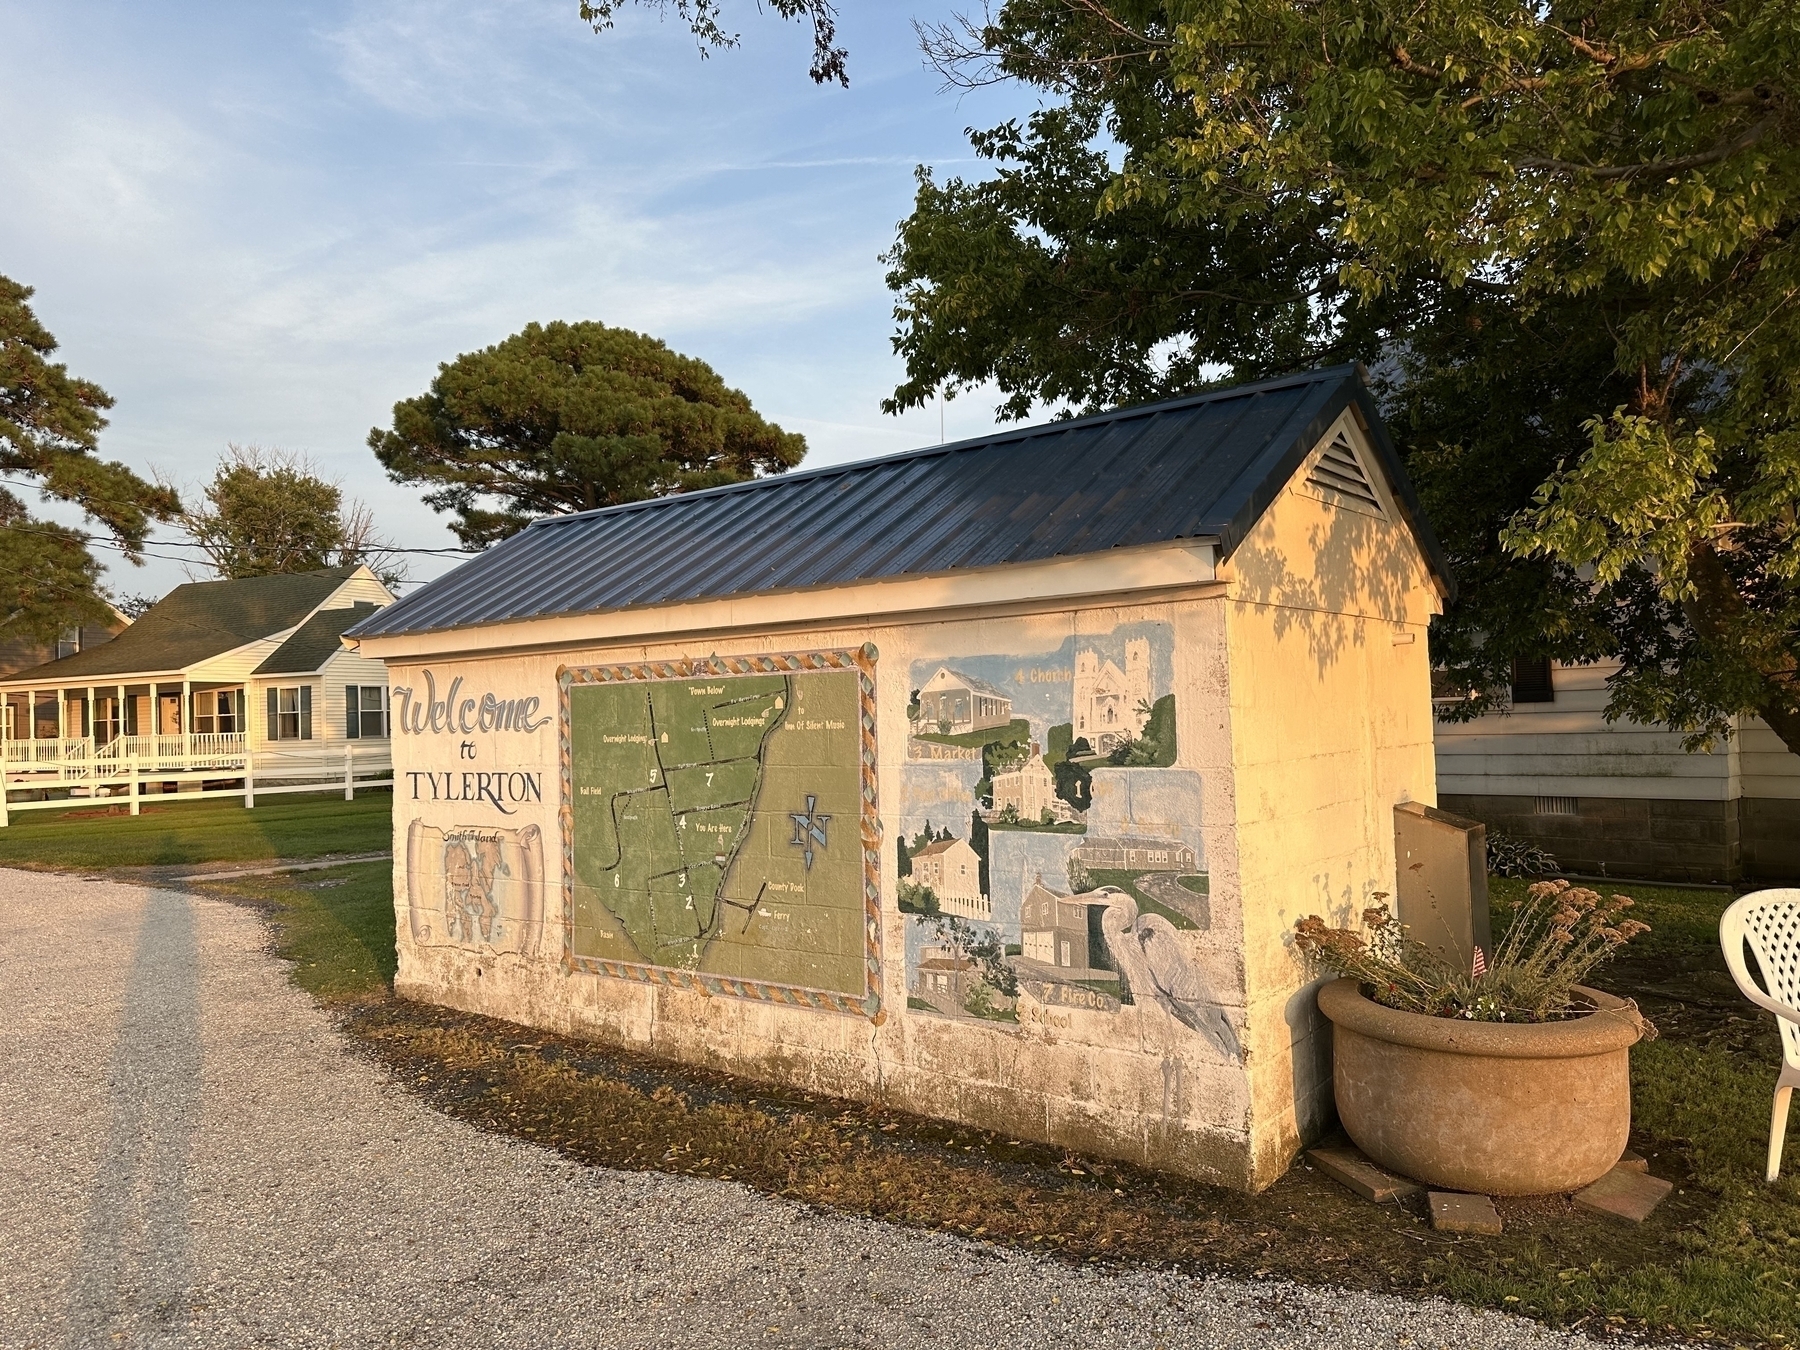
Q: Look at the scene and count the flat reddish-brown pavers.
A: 4